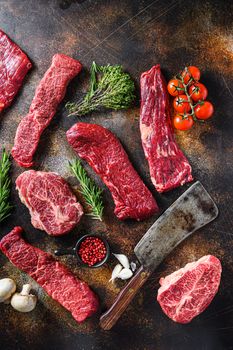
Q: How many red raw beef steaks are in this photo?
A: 7